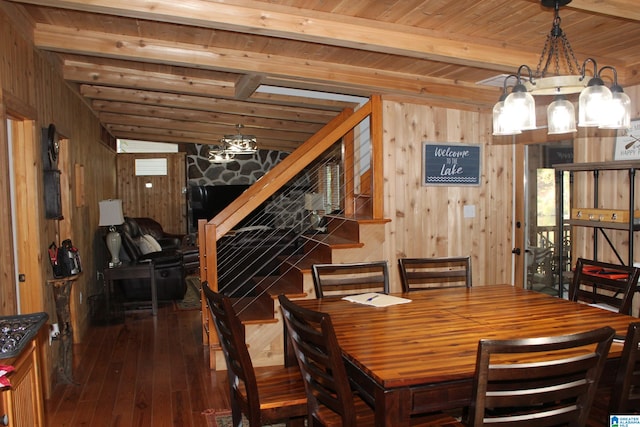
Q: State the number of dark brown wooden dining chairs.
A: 7